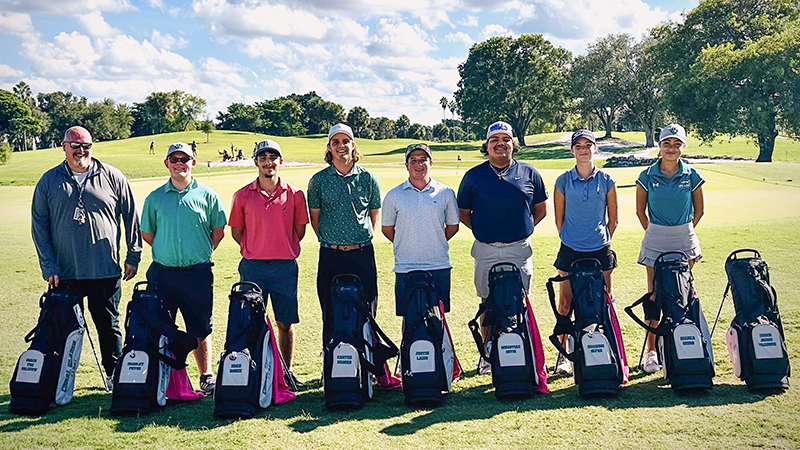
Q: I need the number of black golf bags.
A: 9